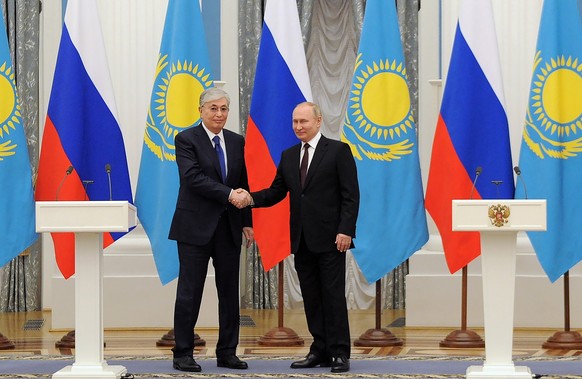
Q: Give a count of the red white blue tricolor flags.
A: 3